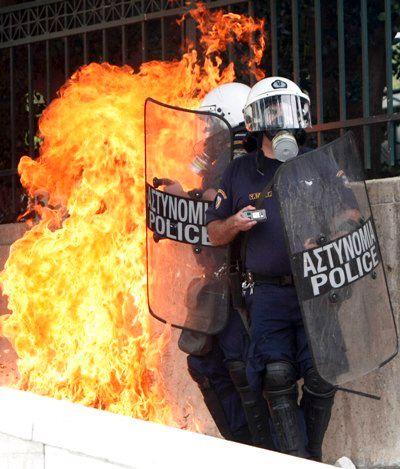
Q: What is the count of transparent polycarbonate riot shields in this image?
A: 2